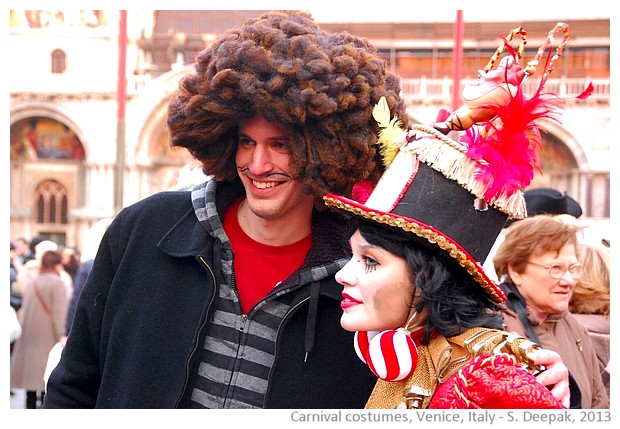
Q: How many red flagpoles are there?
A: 2